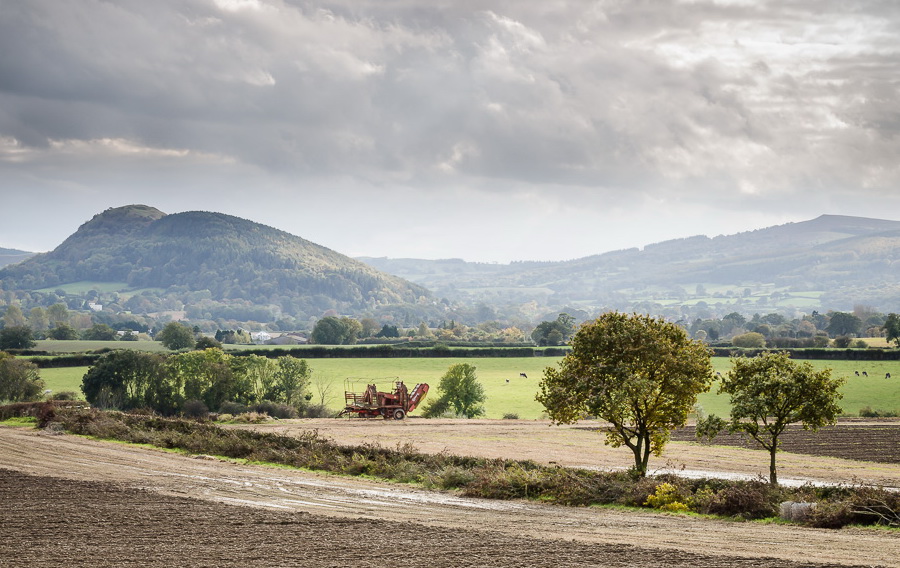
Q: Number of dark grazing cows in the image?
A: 5